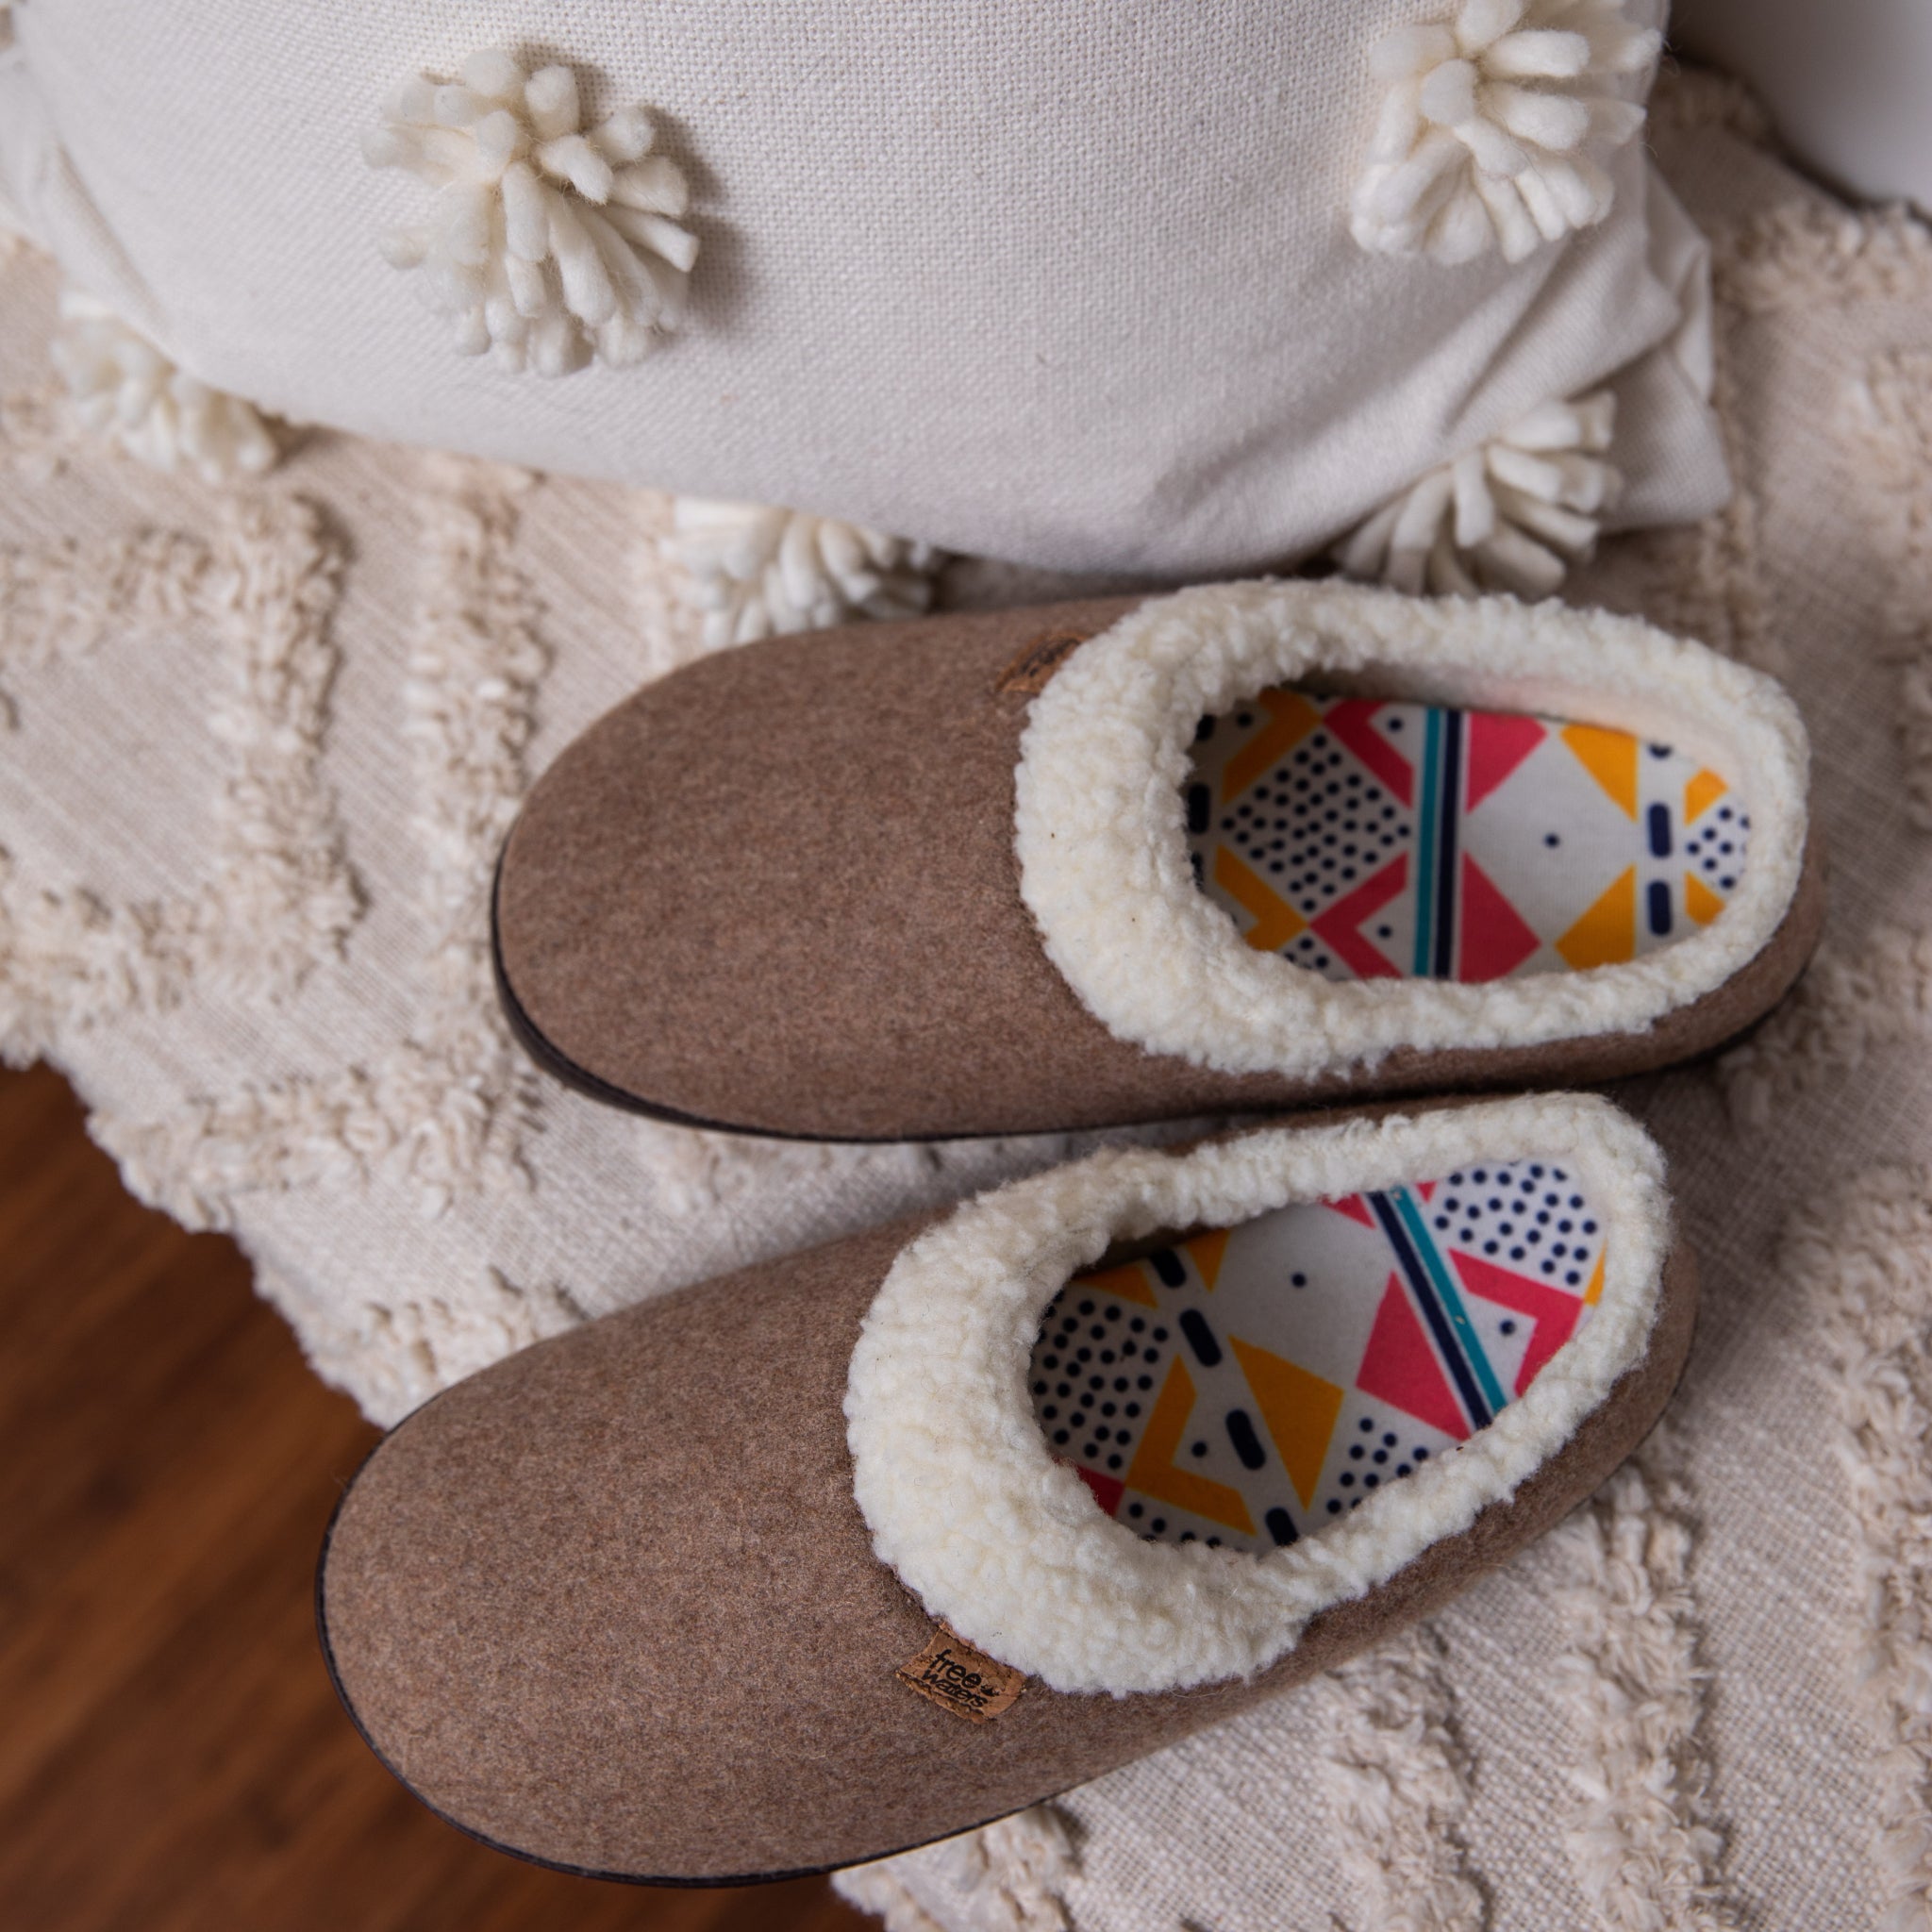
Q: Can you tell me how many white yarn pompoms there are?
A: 5